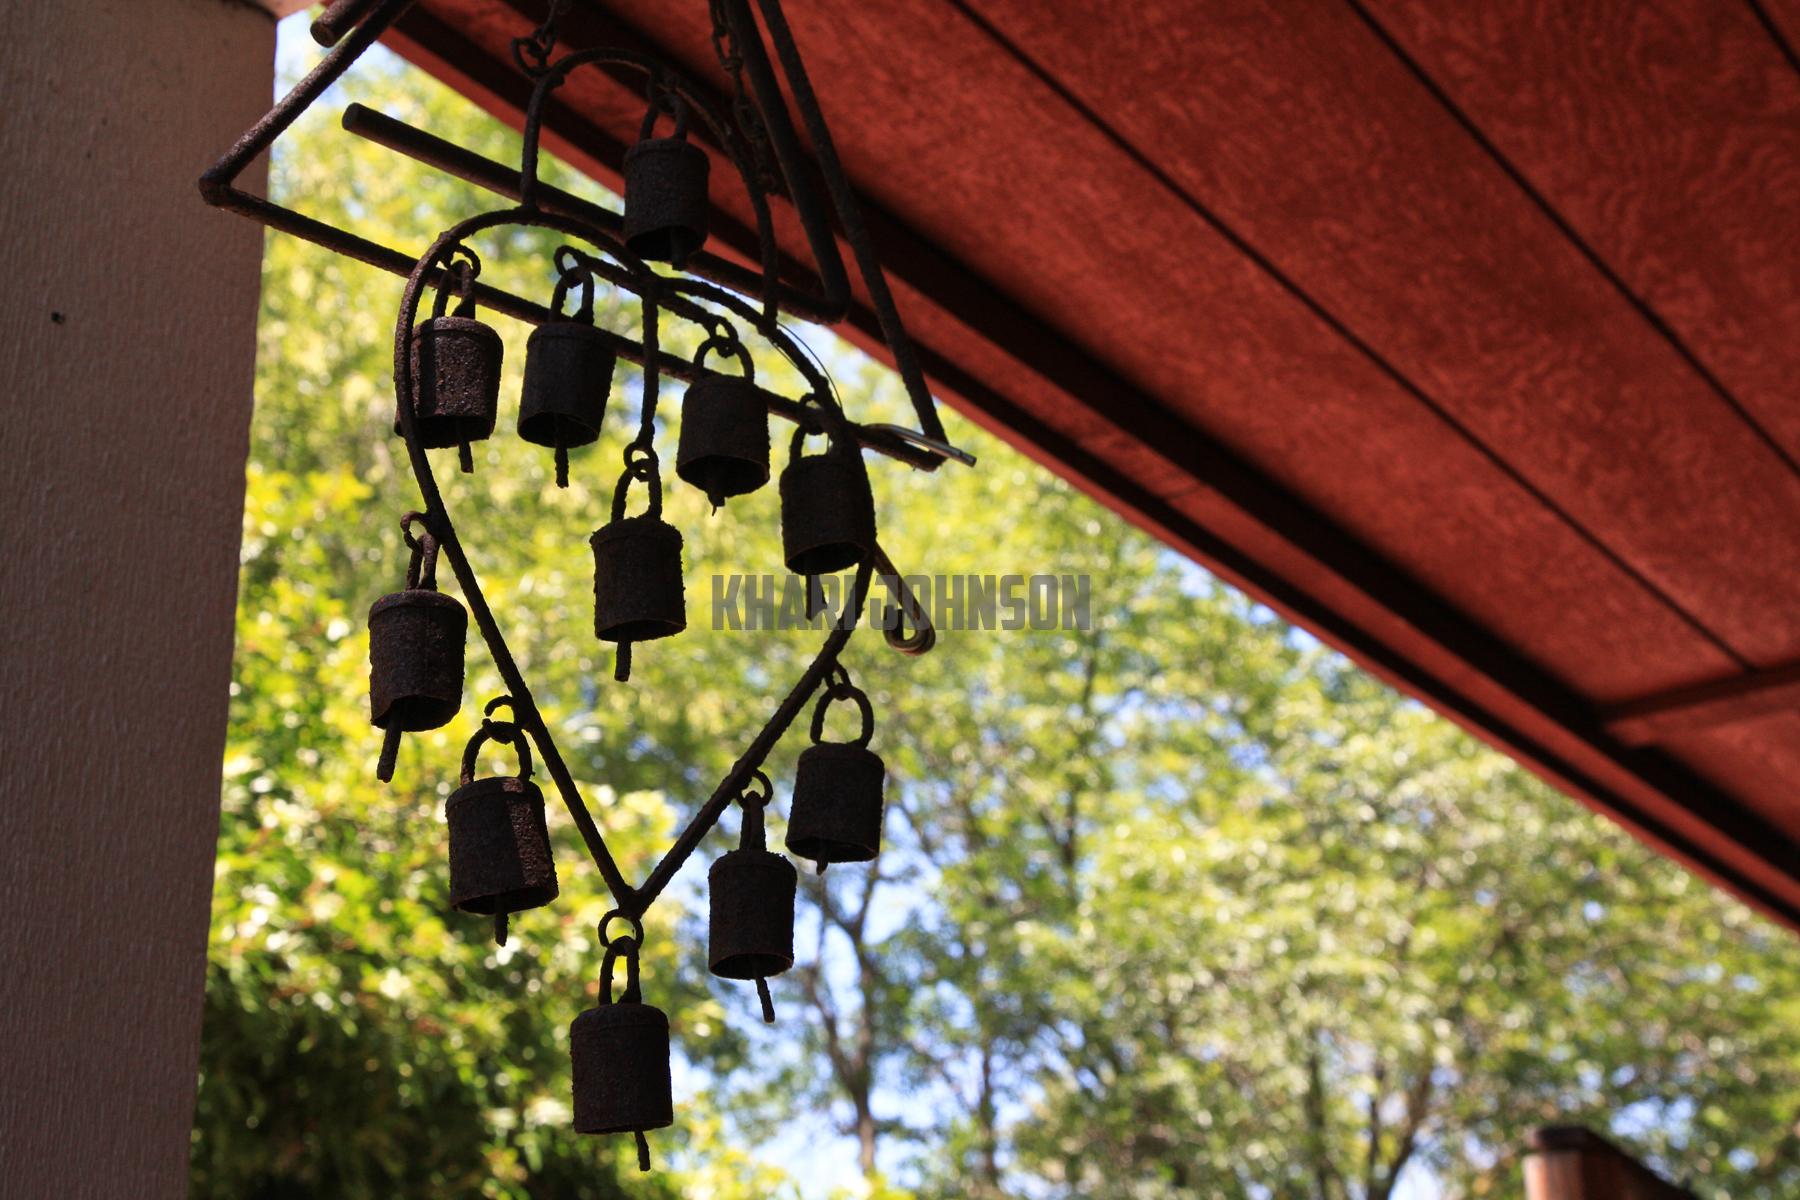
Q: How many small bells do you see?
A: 11